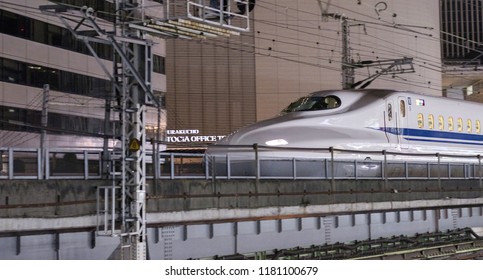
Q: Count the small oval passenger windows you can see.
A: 7